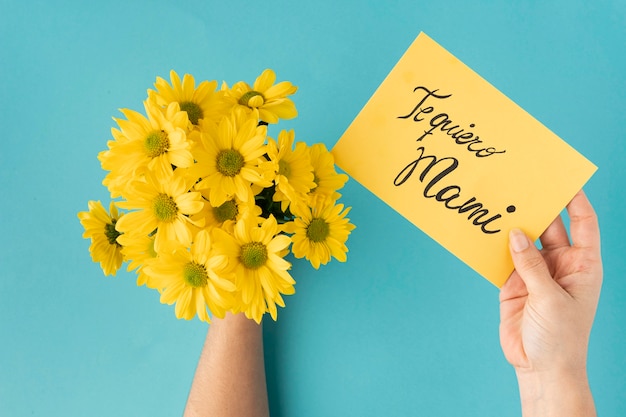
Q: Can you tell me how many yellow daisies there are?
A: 13